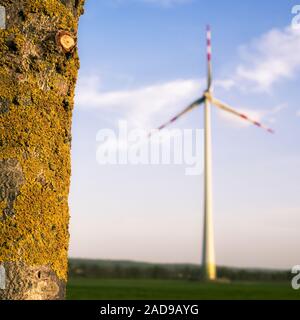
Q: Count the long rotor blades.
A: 3